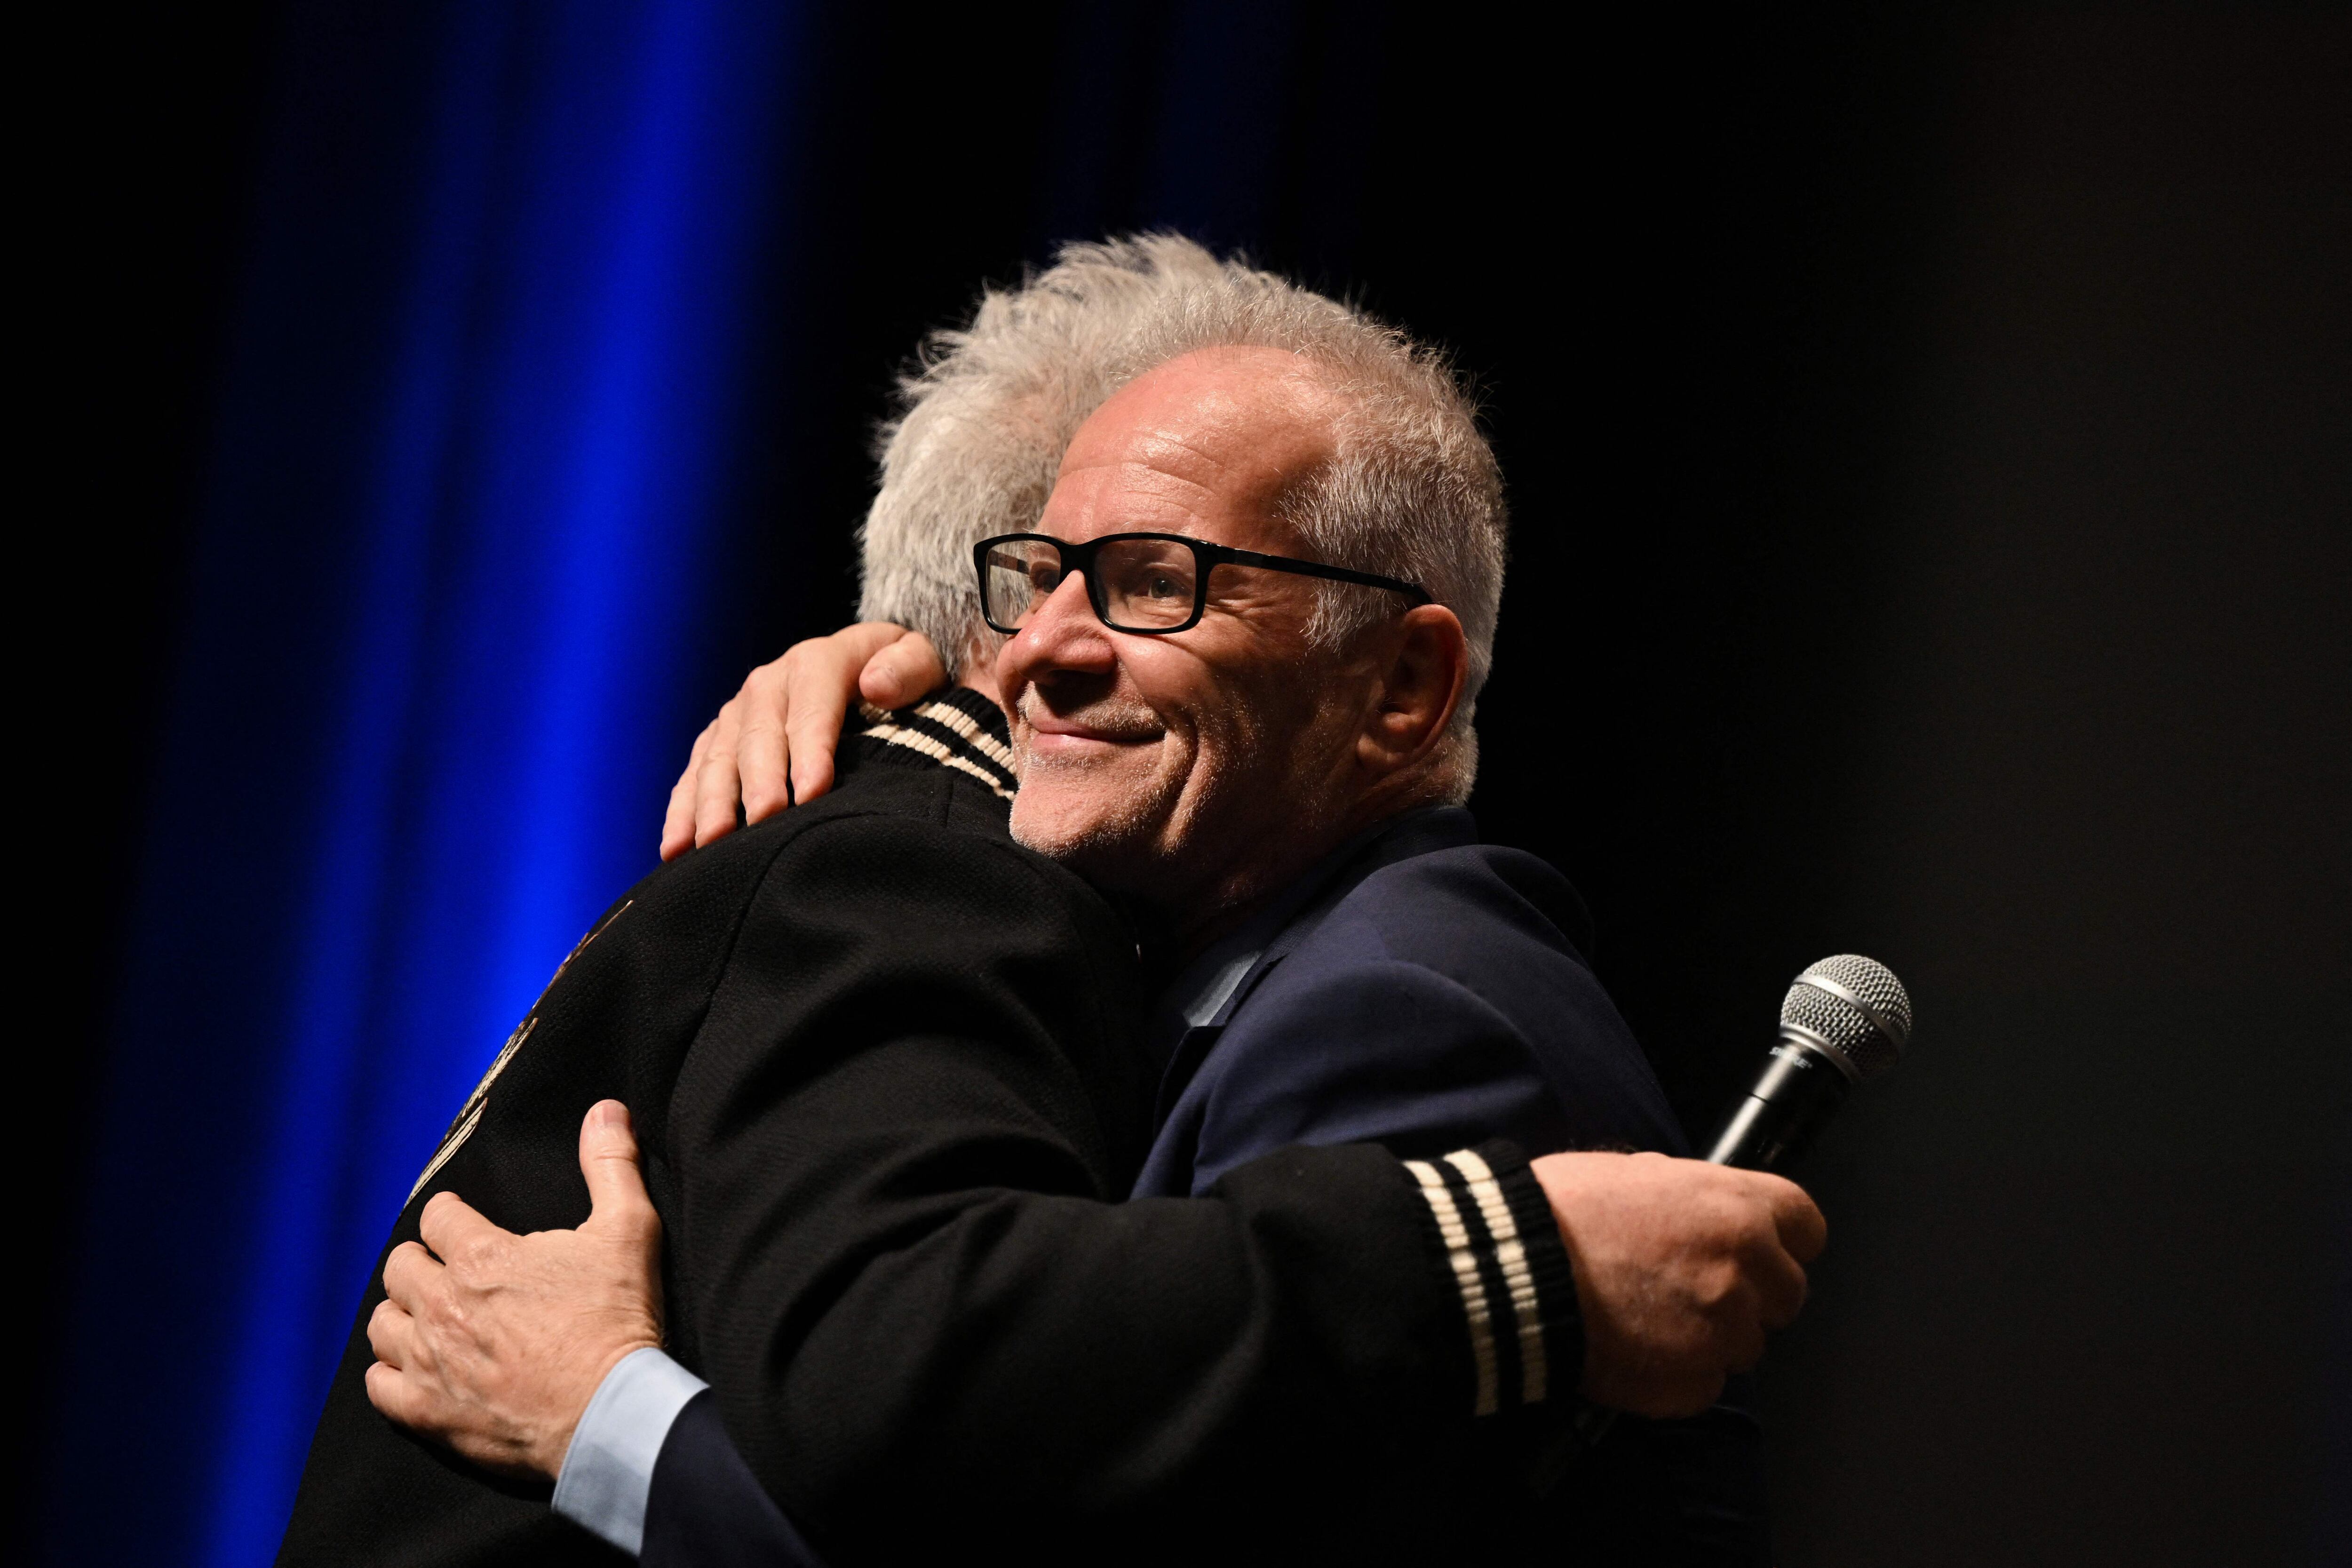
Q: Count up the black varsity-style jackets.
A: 1